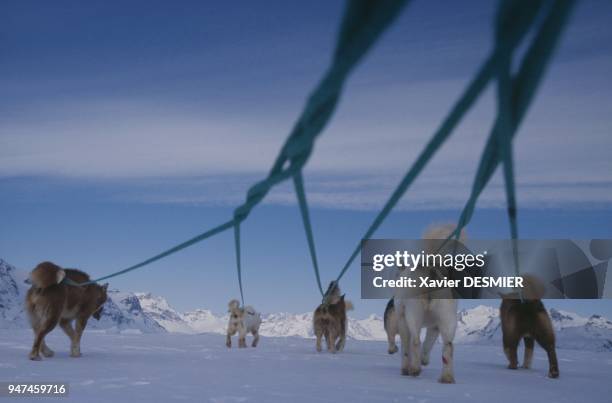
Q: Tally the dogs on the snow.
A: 6